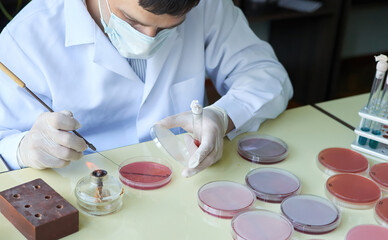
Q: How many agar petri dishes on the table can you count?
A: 11